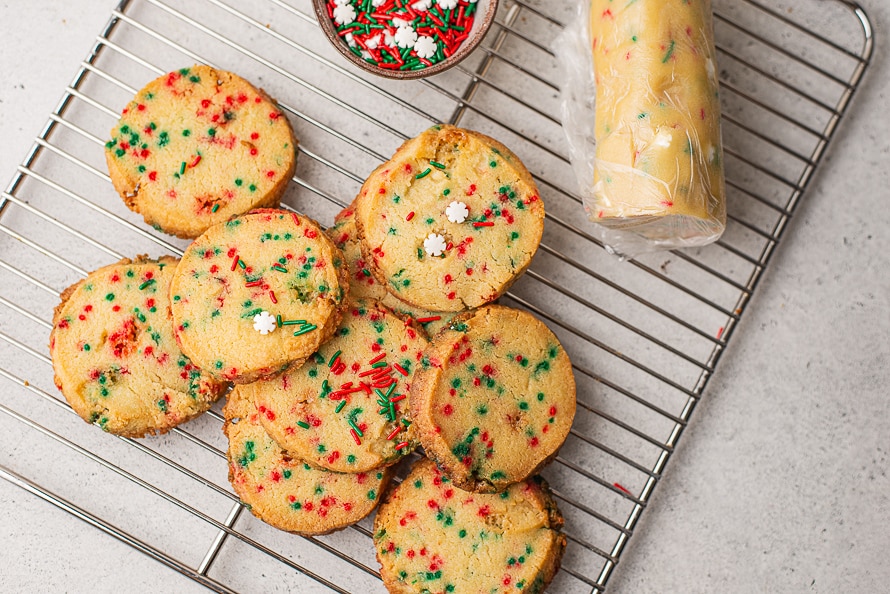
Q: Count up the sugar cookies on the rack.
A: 9